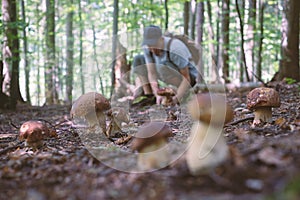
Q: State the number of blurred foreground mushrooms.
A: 2